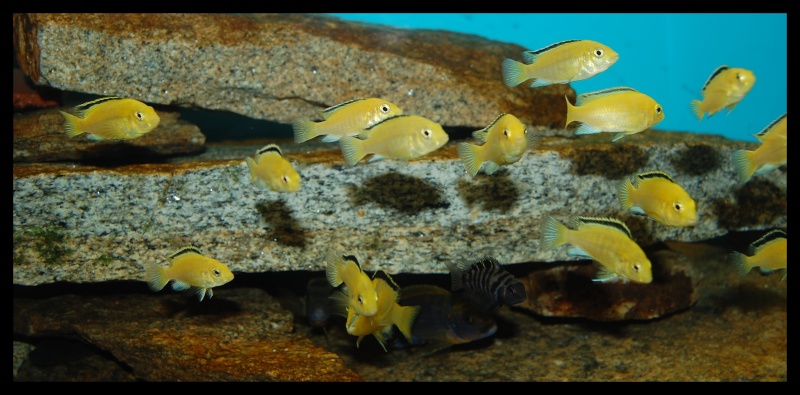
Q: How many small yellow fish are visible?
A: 15